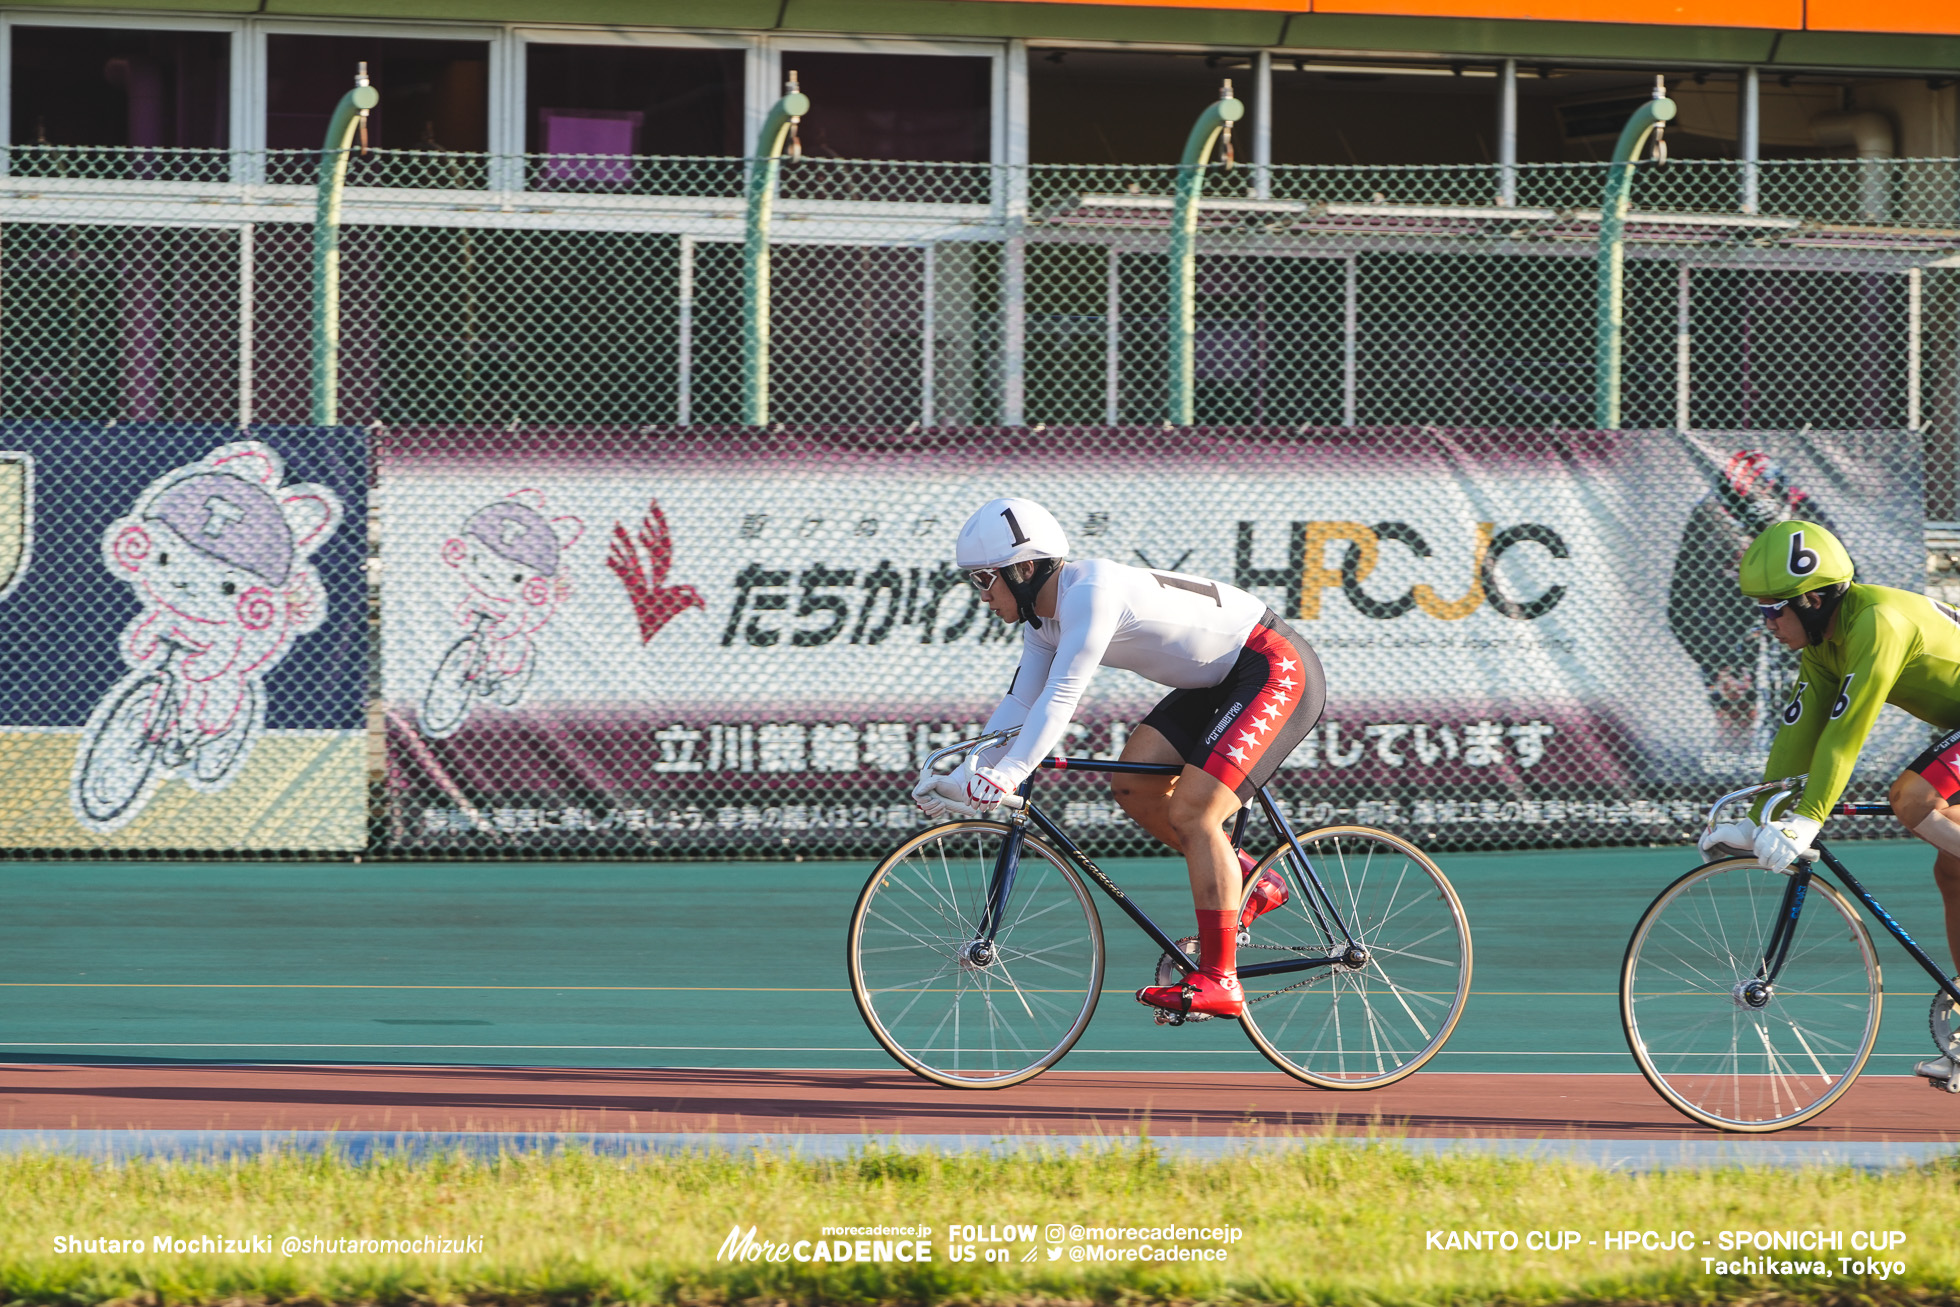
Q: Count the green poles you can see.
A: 4